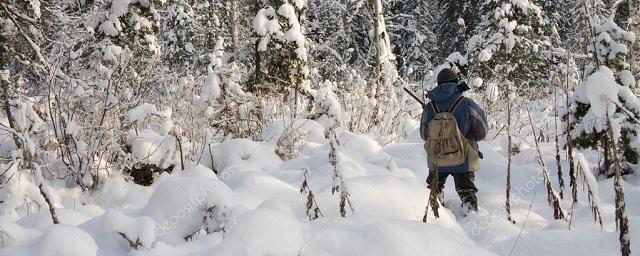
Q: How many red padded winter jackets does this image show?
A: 0